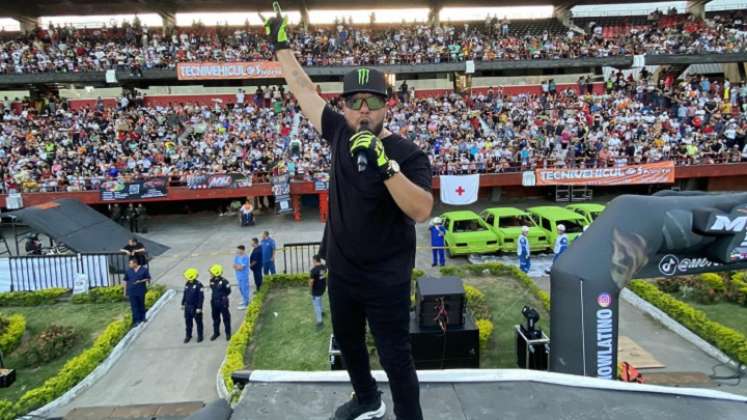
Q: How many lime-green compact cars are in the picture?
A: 4